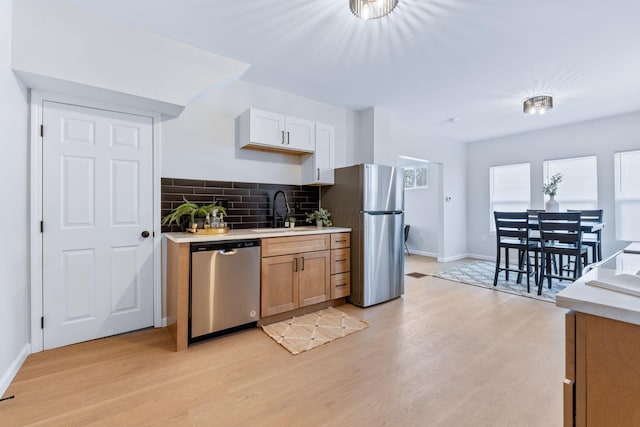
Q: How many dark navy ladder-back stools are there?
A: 4